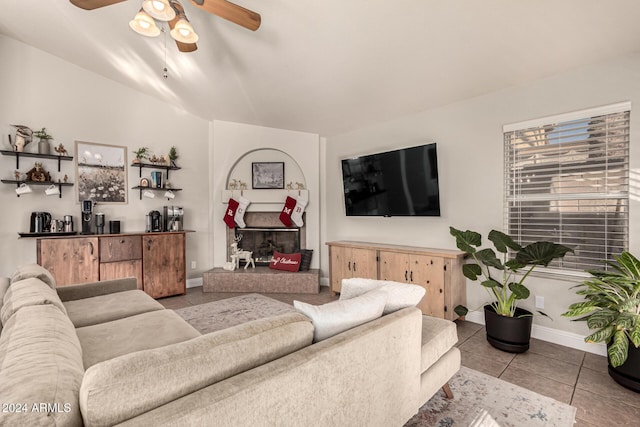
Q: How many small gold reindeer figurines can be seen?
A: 4